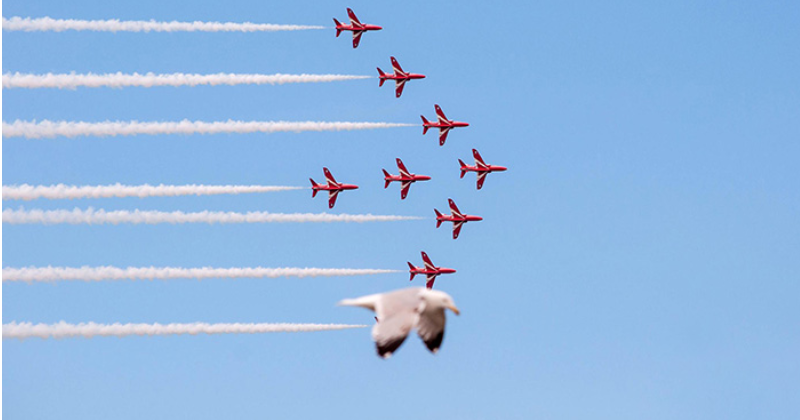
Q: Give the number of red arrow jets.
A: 8